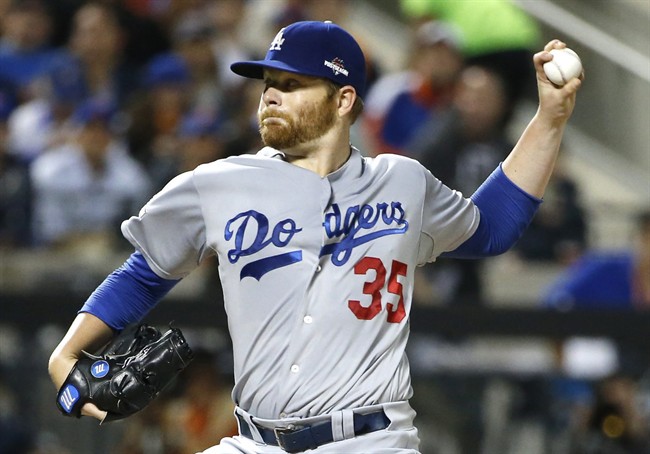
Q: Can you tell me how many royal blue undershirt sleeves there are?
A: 2